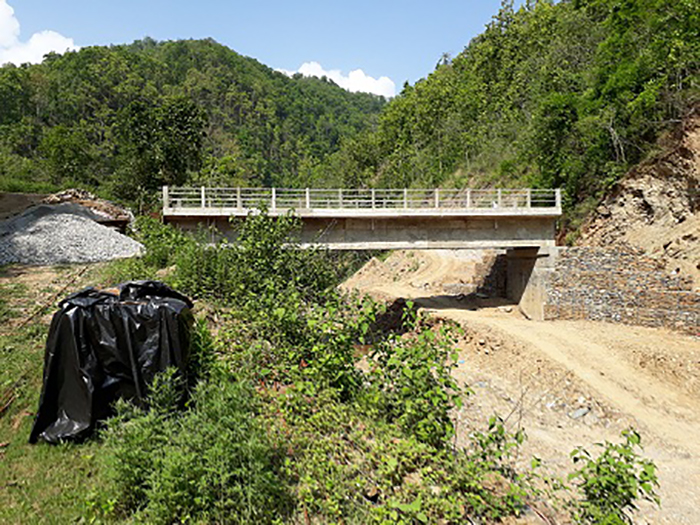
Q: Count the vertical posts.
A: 13